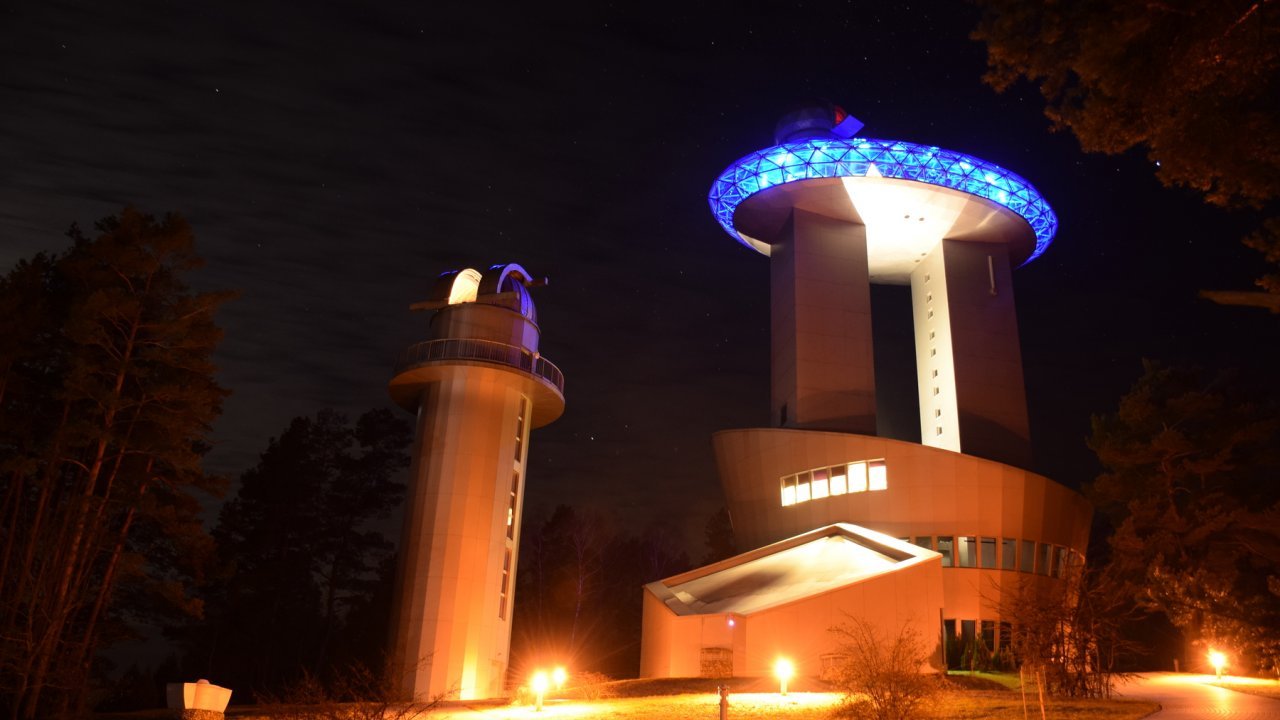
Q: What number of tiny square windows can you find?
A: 9